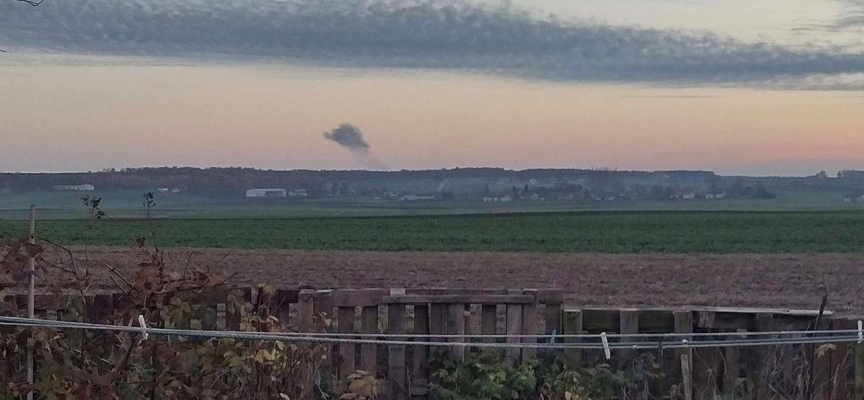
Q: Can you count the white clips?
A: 3